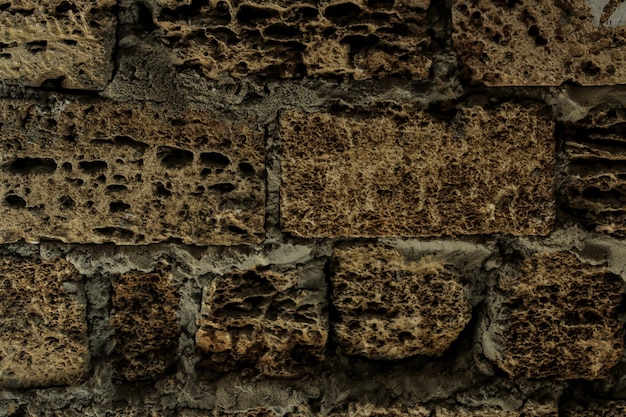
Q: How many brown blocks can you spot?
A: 11